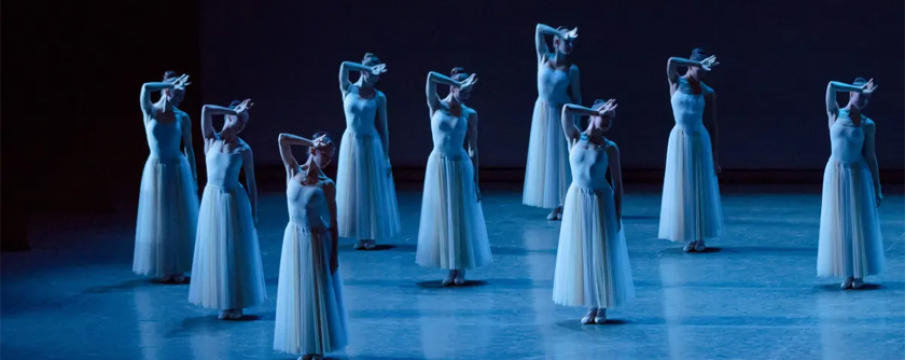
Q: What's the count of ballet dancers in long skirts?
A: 9